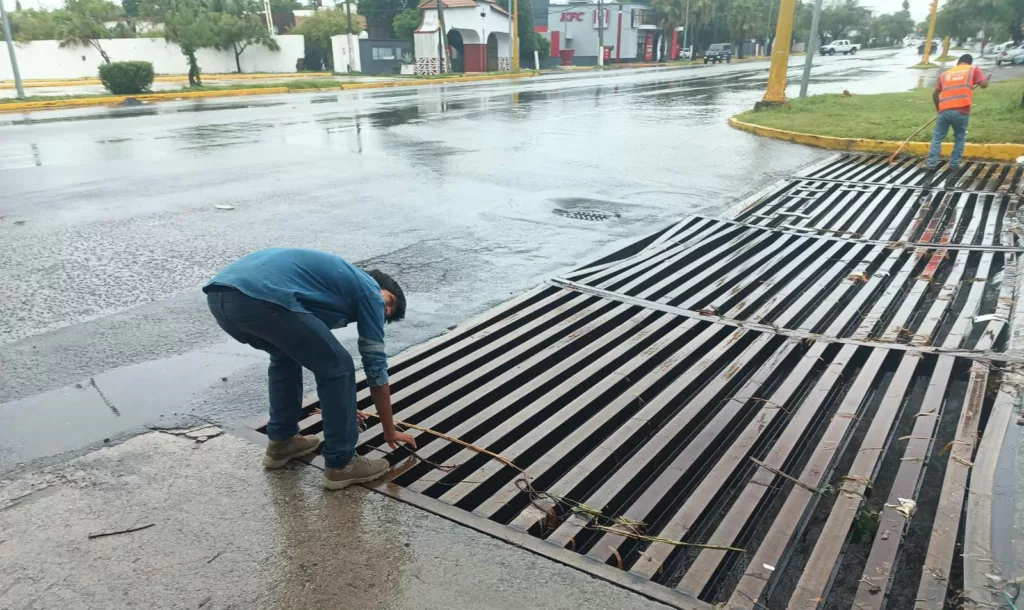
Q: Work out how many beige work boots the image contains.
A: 2